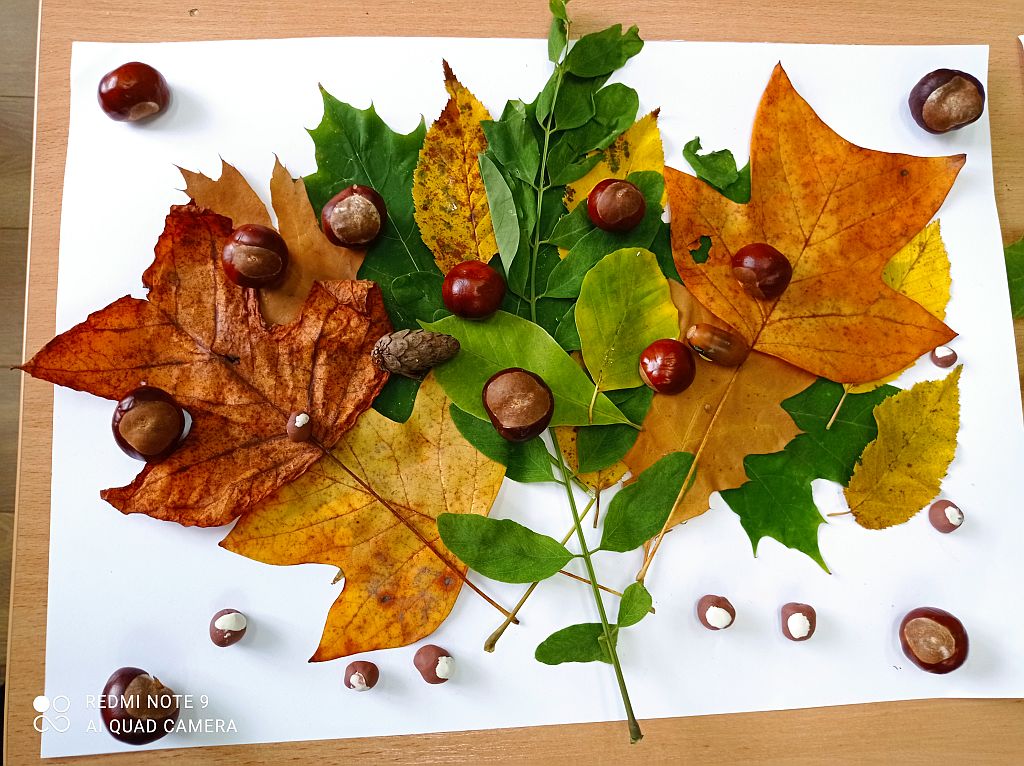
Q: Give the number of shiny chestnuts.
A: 12